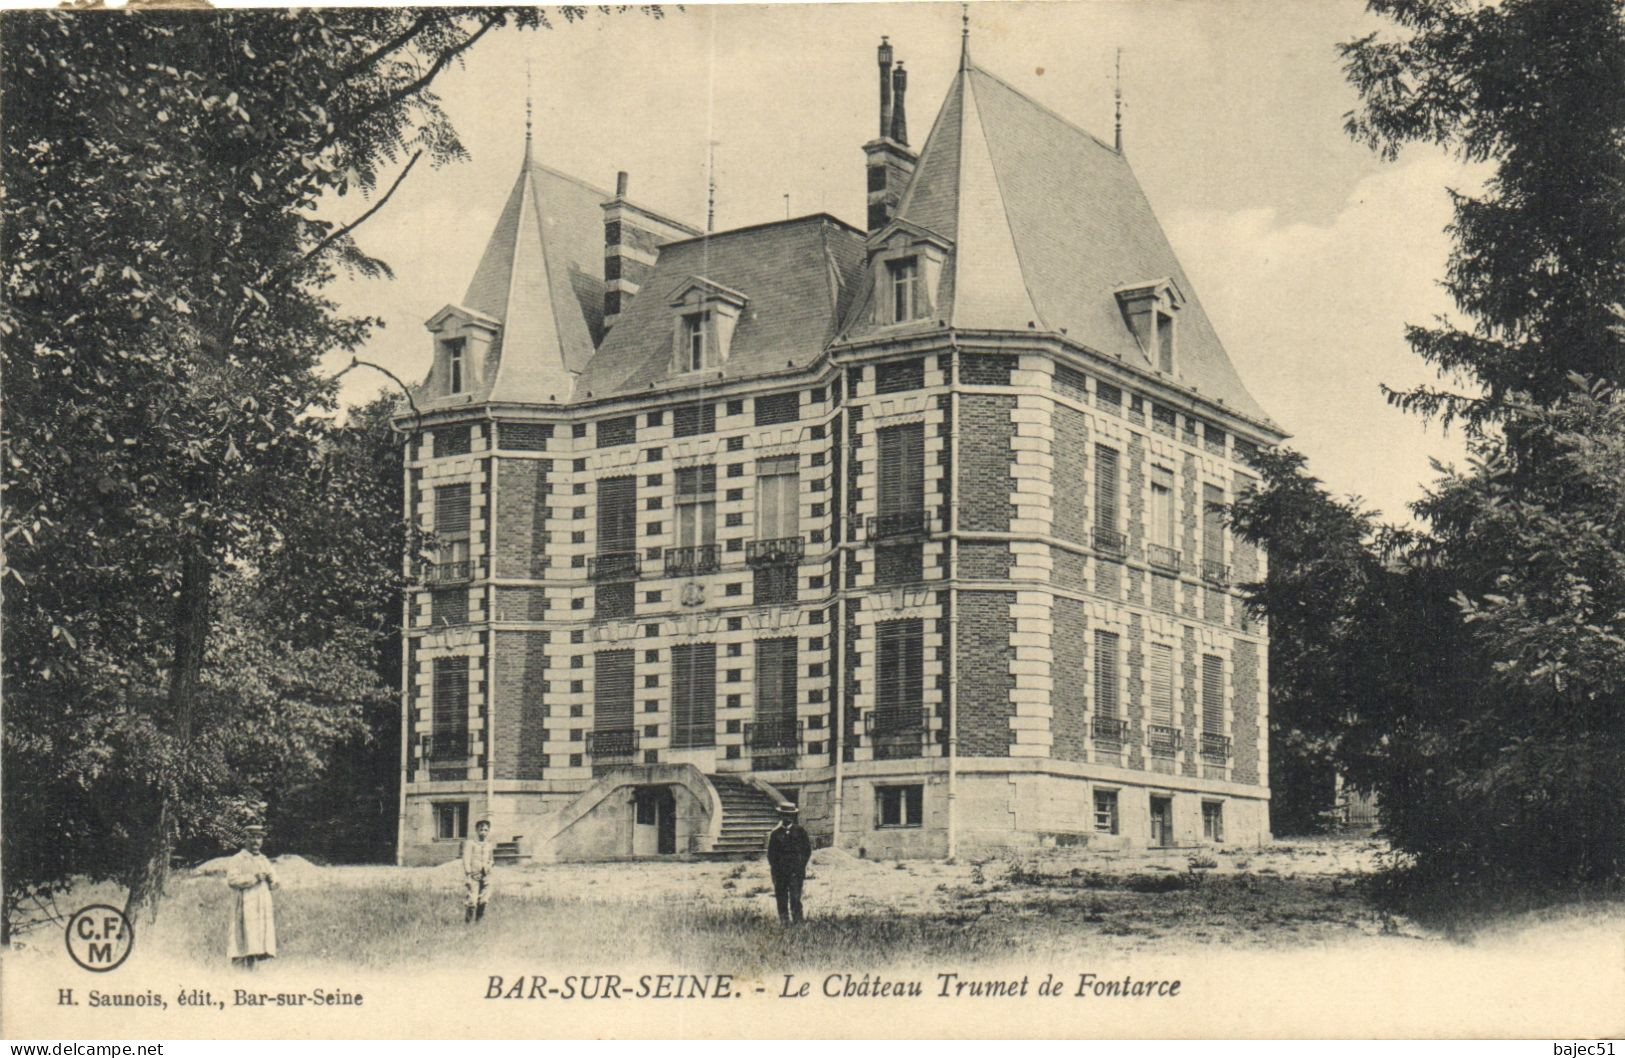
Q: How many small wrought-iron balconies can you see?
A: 15